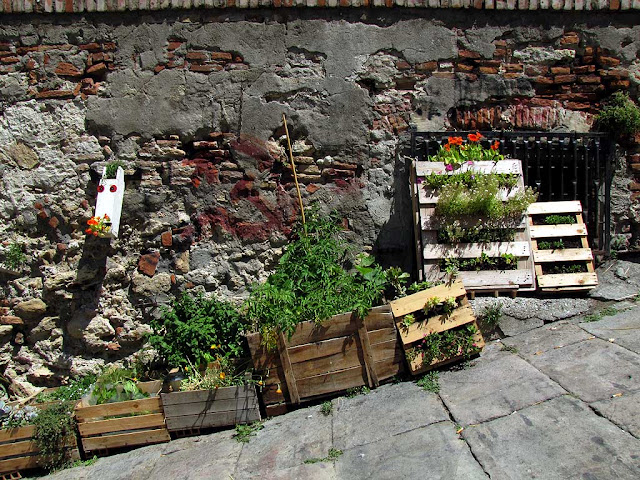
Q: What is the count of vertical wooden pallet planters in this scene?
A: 3